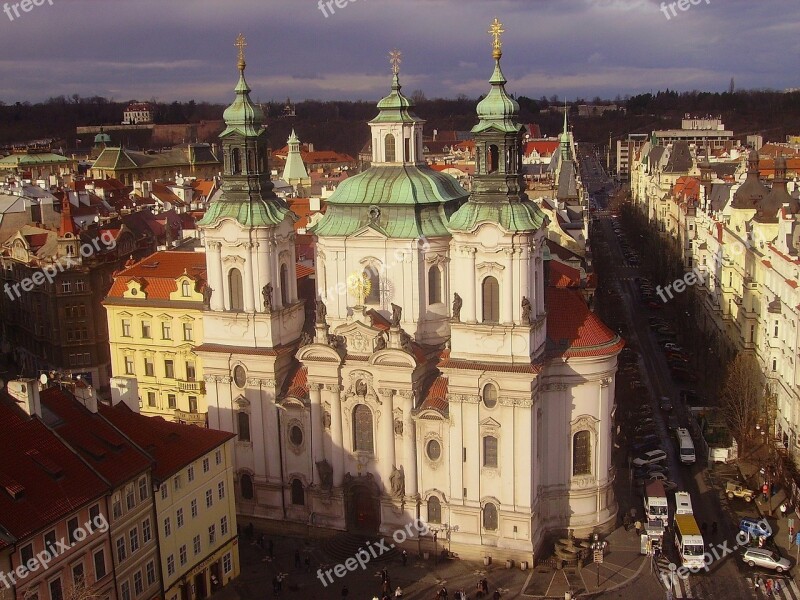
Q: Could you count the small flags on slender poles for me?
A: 1